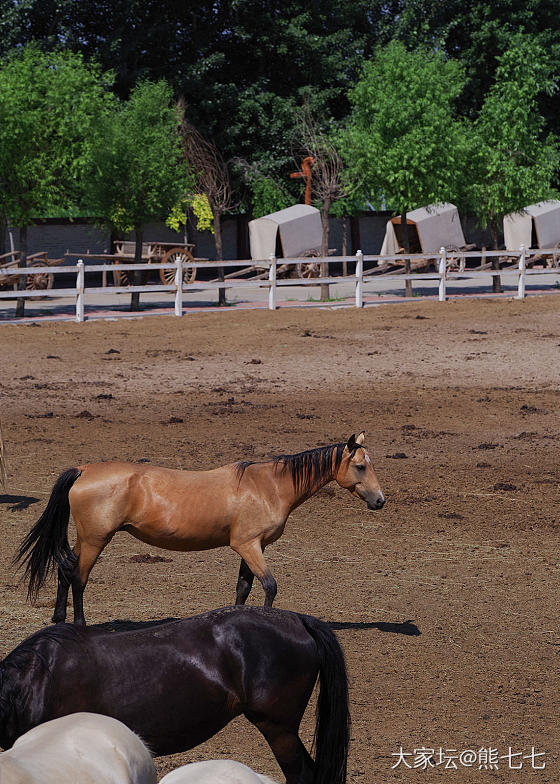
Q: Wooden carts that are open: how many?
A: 2